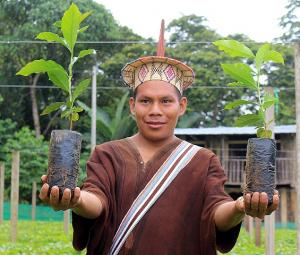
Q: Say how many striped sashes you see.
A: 1